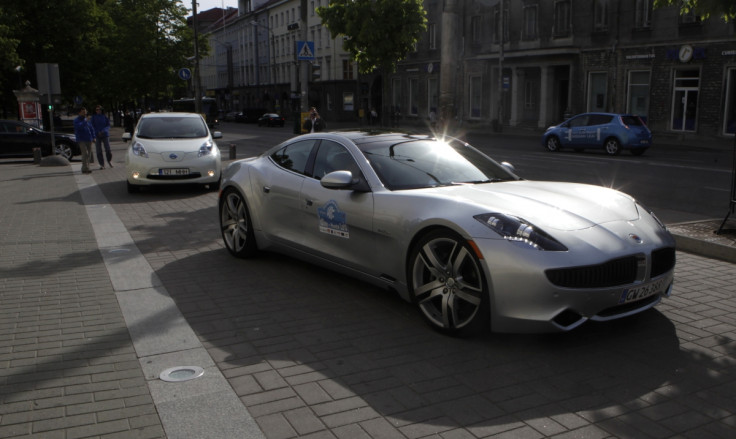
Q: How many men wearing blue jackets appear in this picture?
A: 2